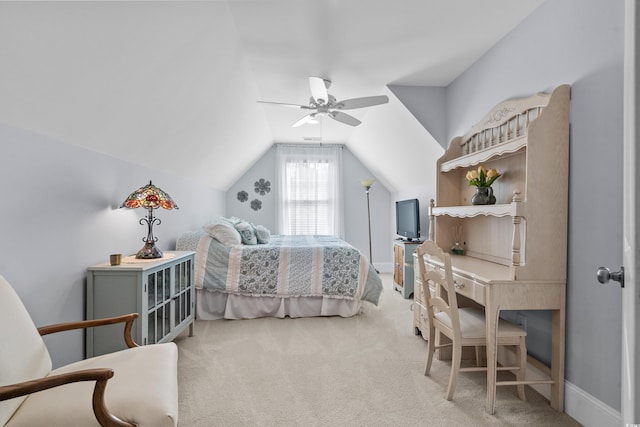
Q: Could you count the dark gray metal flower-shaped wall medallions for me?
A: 3